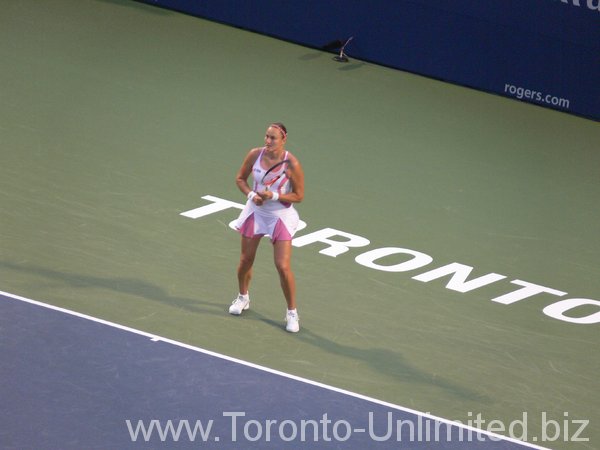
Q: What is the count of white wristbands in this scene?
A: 2